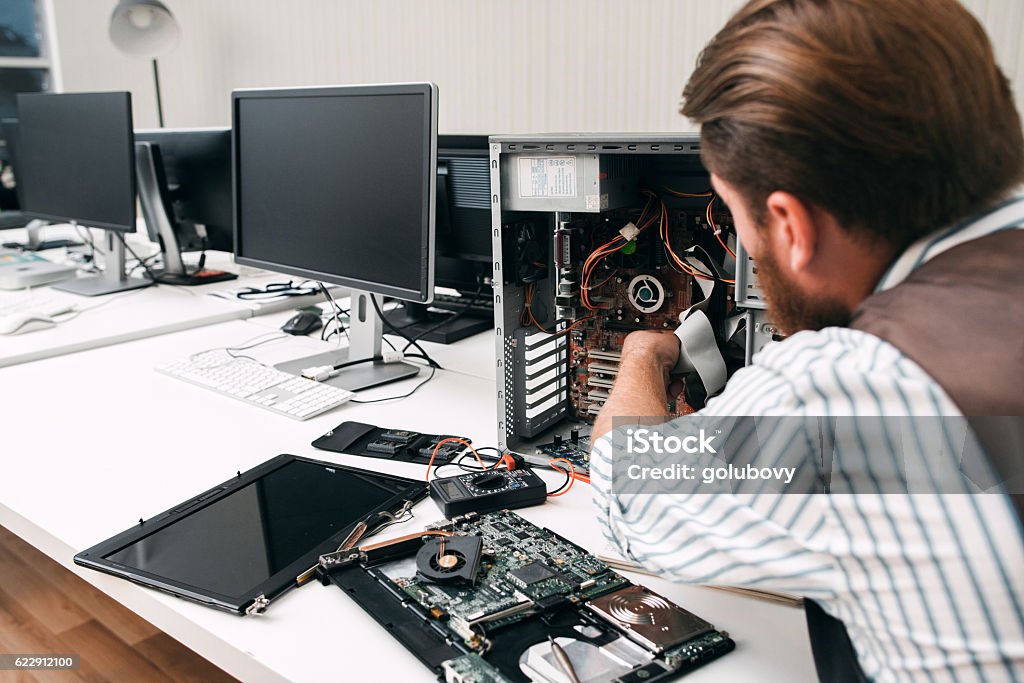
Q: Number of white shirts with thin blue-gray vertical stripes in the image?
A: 1